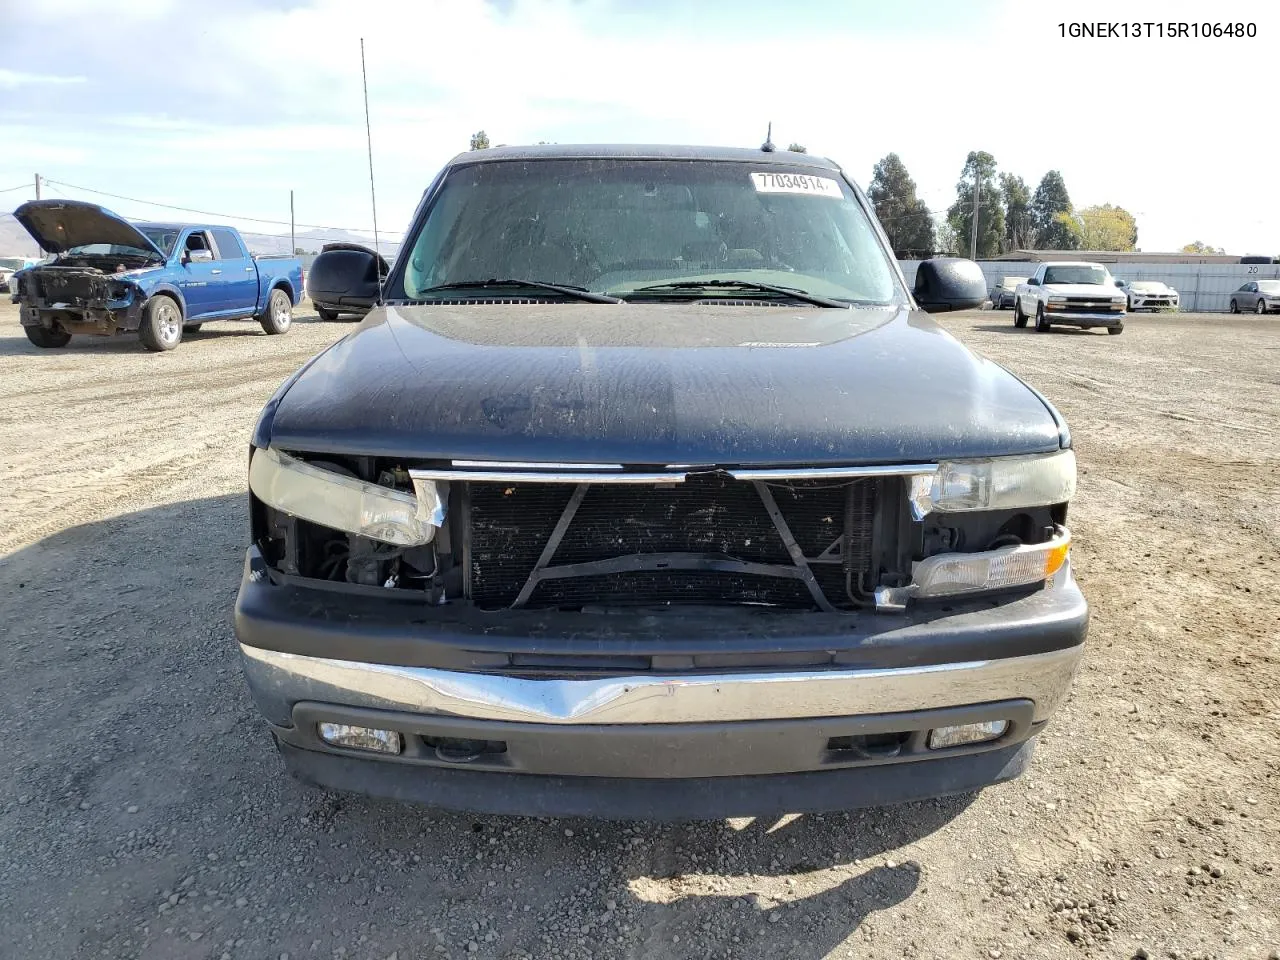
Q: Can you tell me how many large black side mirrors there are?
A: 2